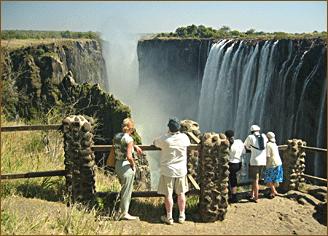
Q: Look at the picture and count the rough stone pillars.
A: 4